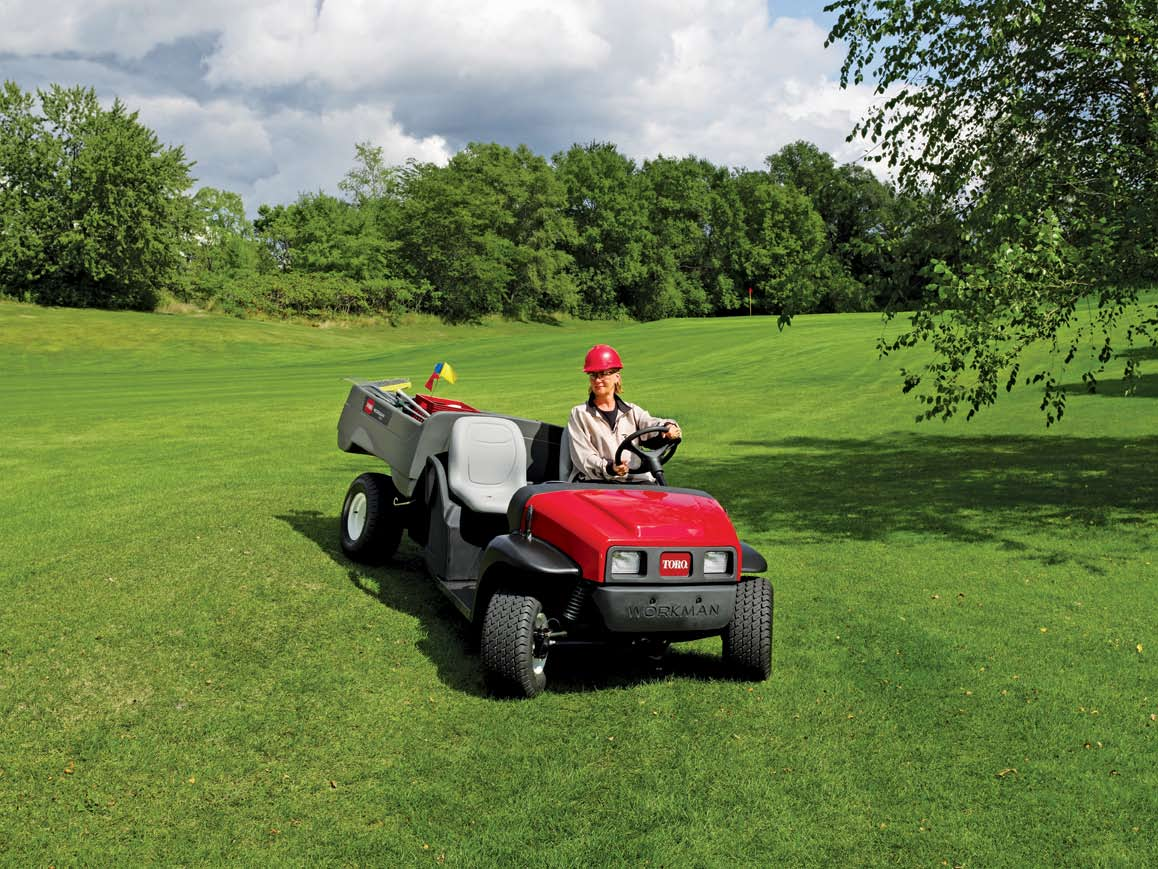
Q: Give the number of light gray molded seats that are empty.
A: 1